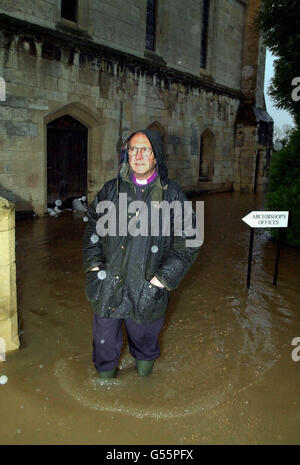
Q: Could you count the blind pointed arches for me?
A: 2